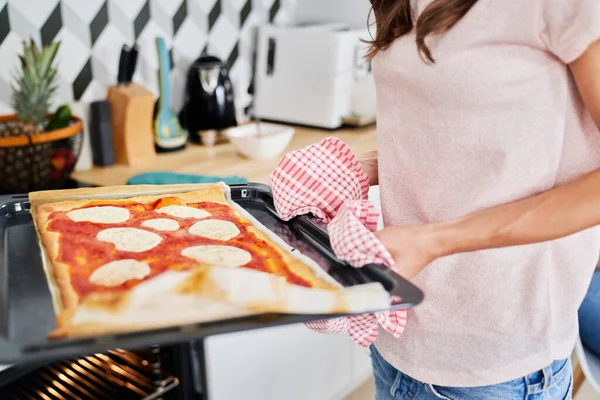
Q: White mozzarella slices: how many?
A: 7